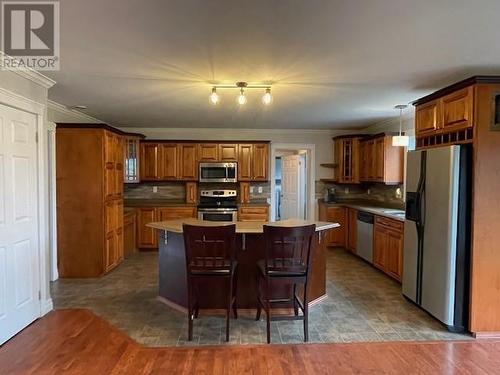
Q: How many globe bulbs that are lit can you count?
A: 3